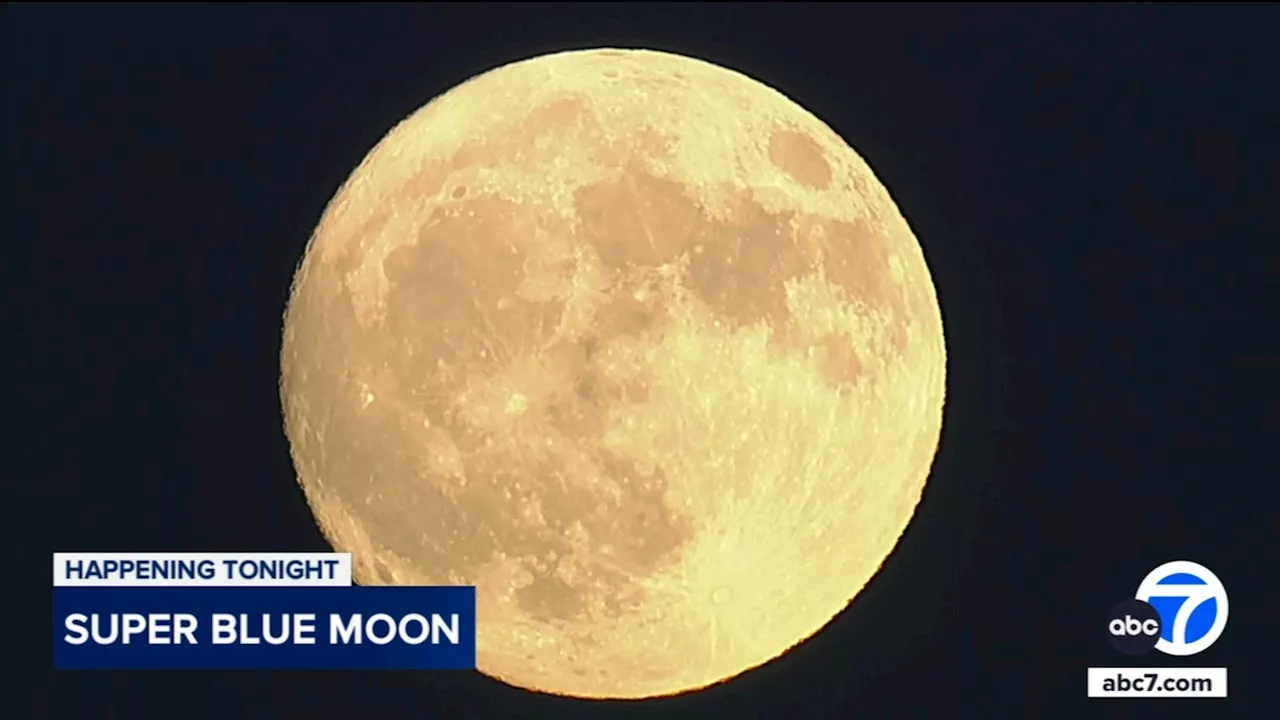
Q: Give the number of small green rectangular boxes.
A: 0